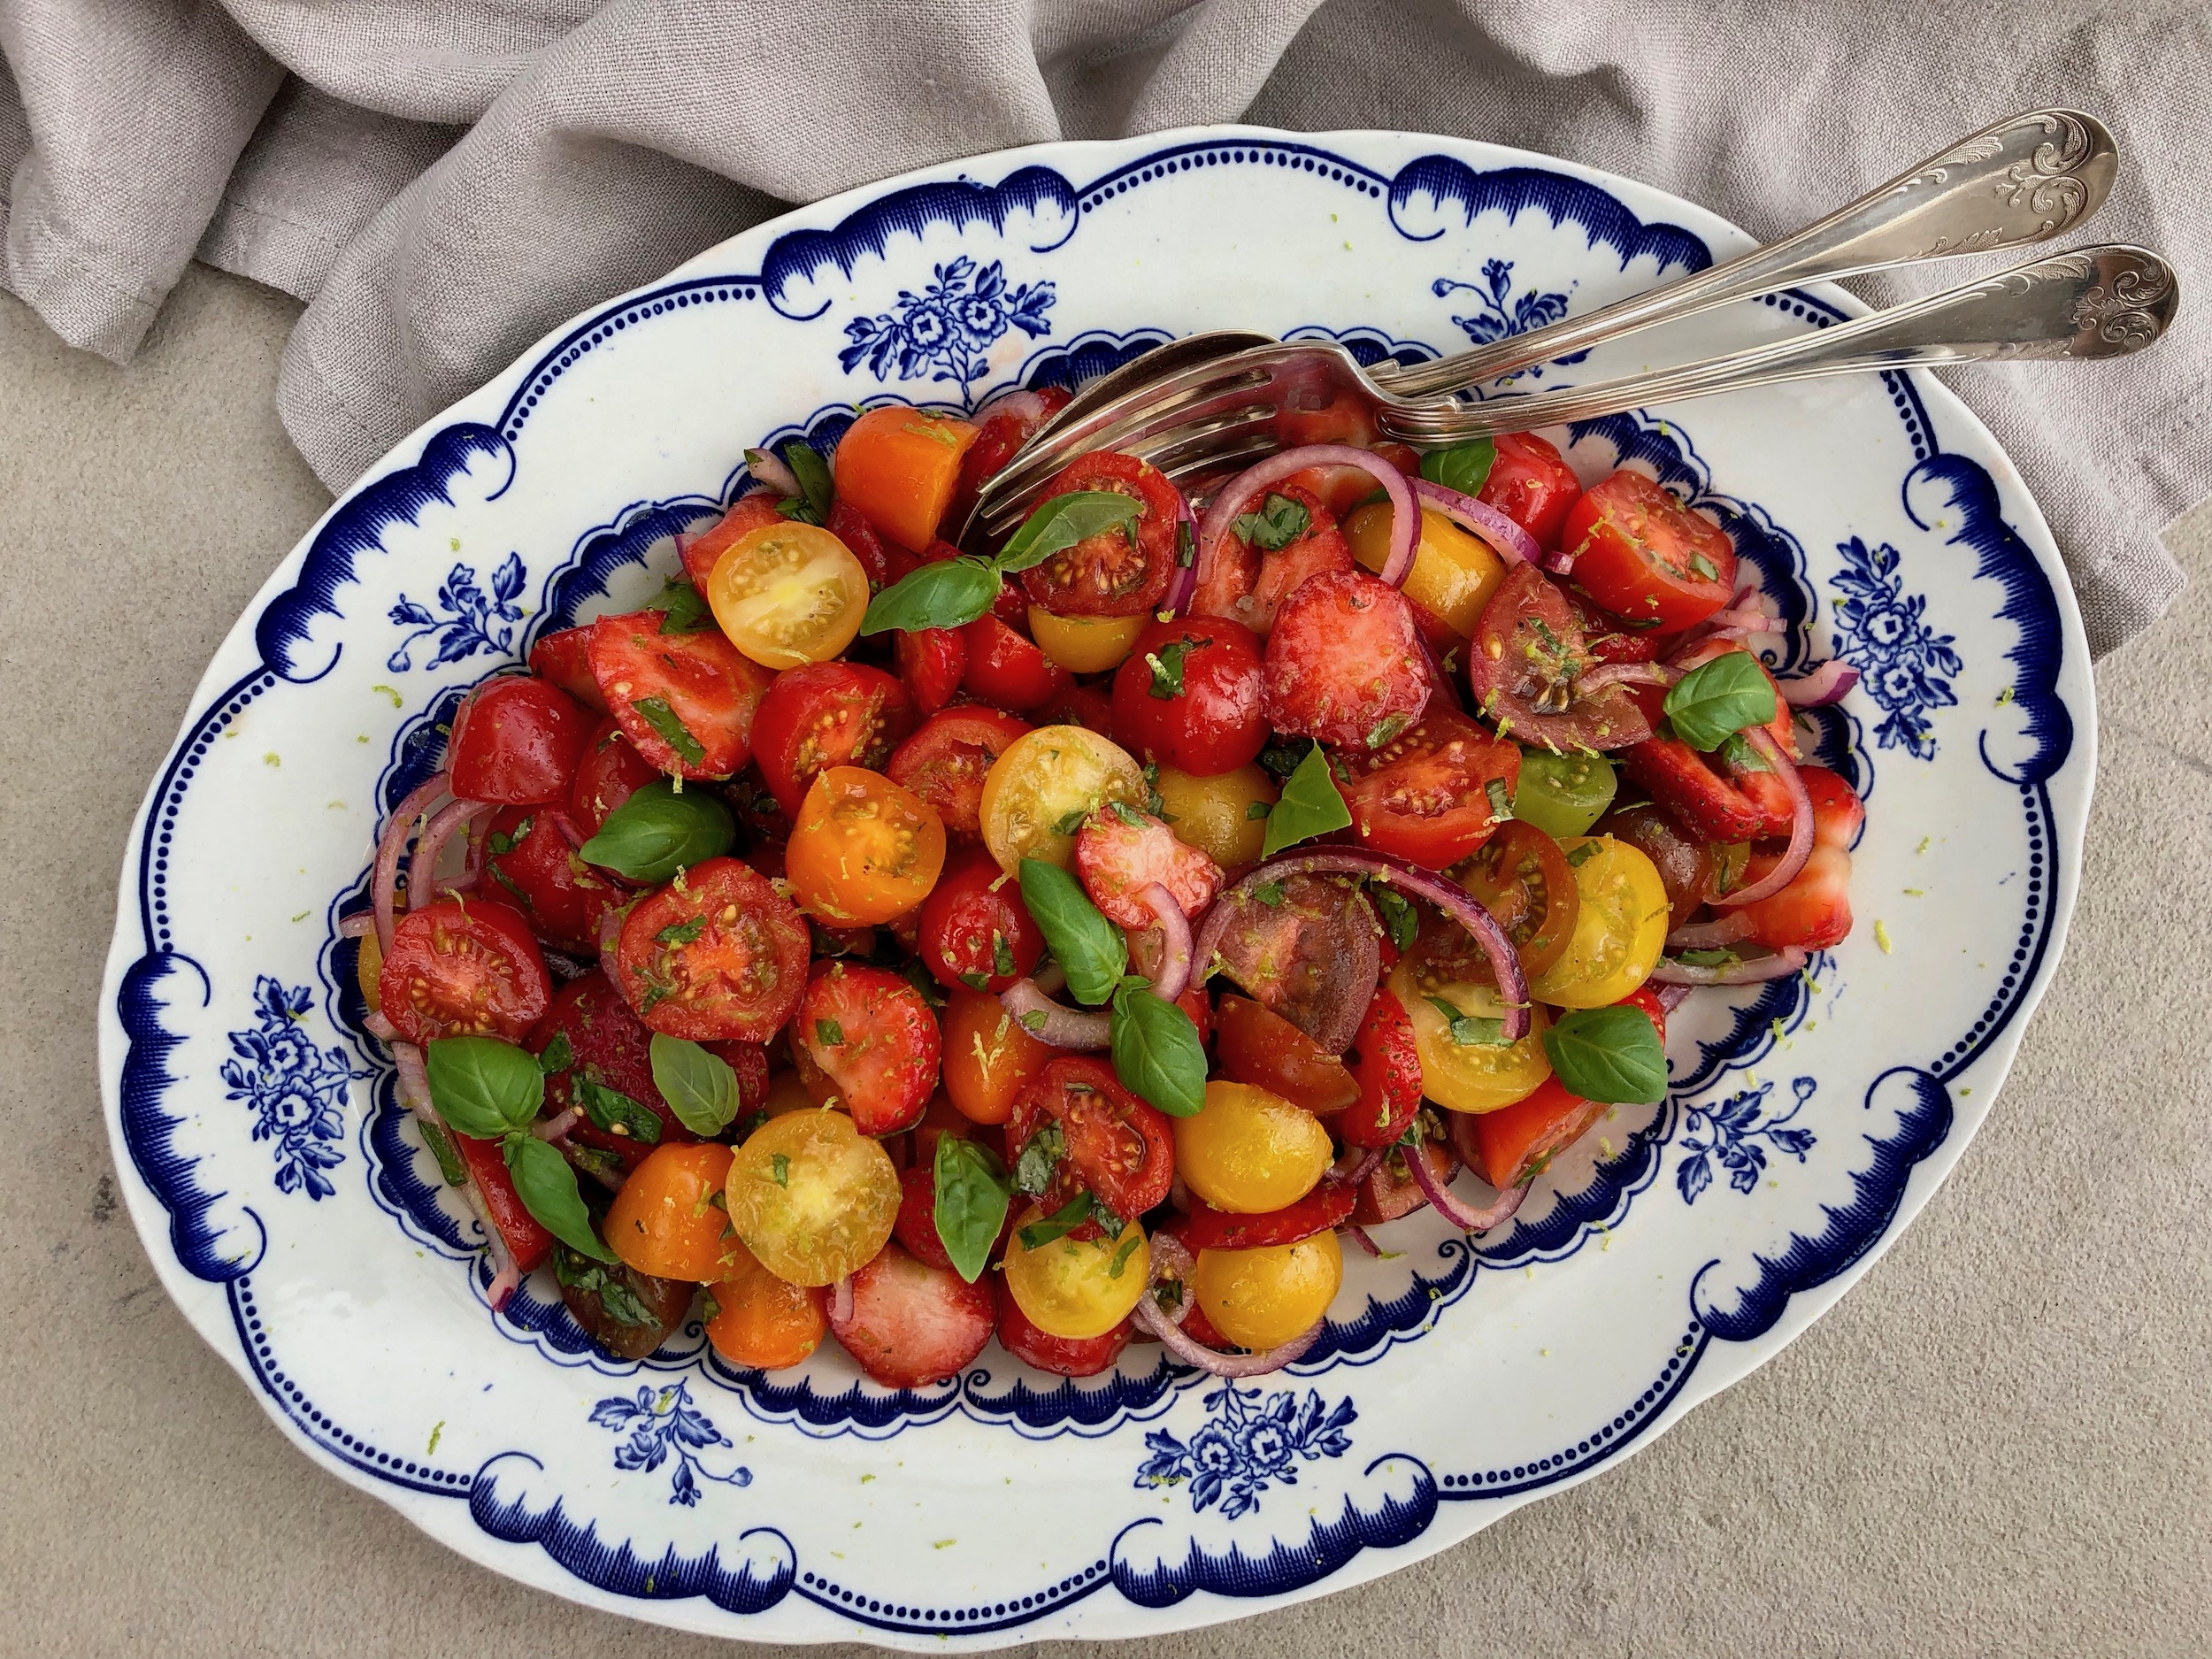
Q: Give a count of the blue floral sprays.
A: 8